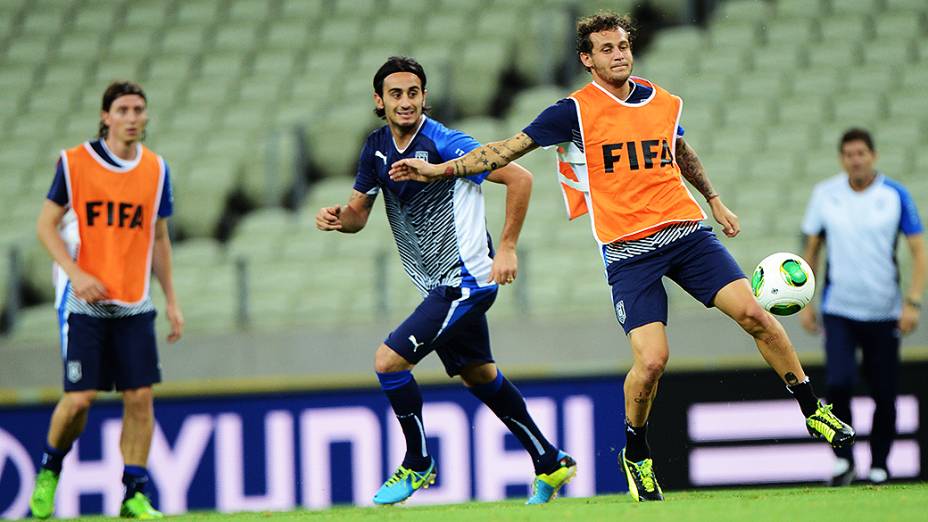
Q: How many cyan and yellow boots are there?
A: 2